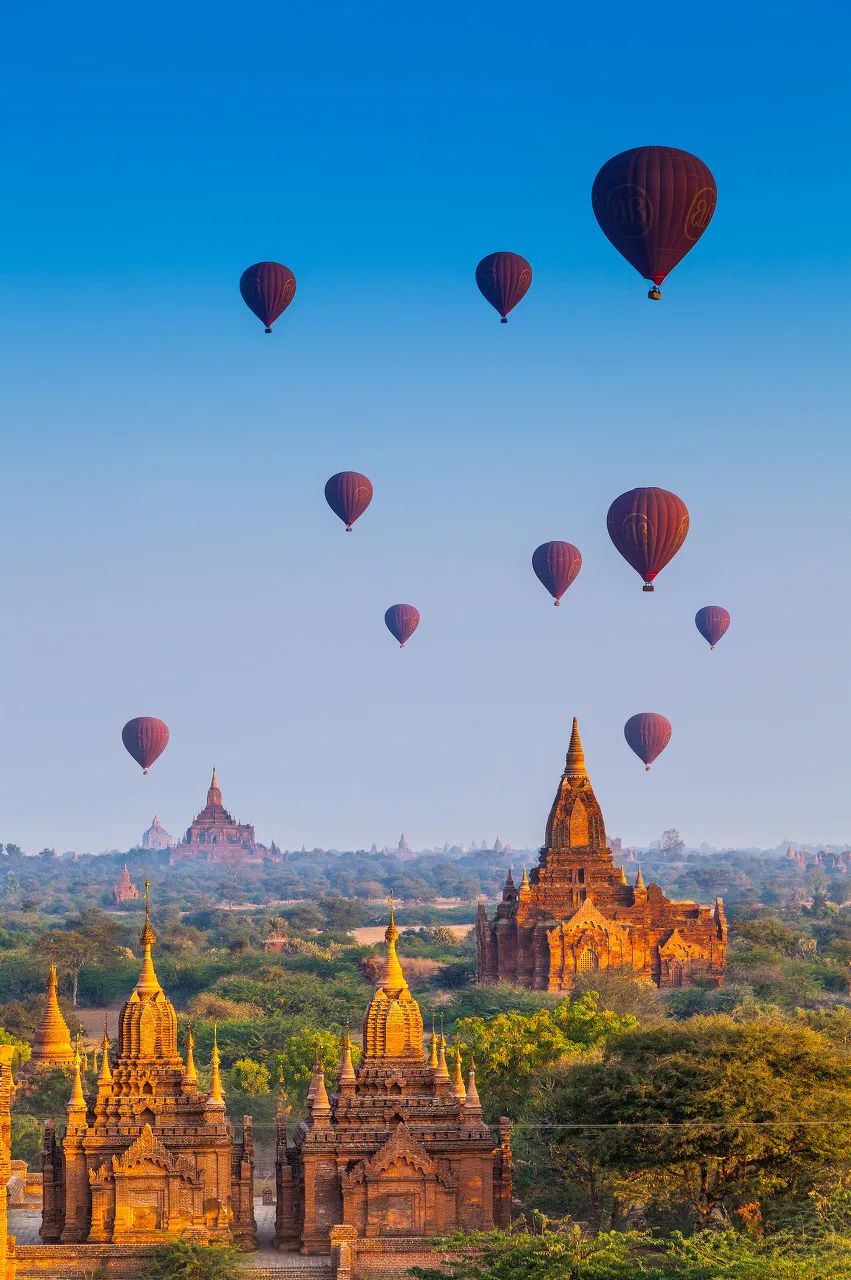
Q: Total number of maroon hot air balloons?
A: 10